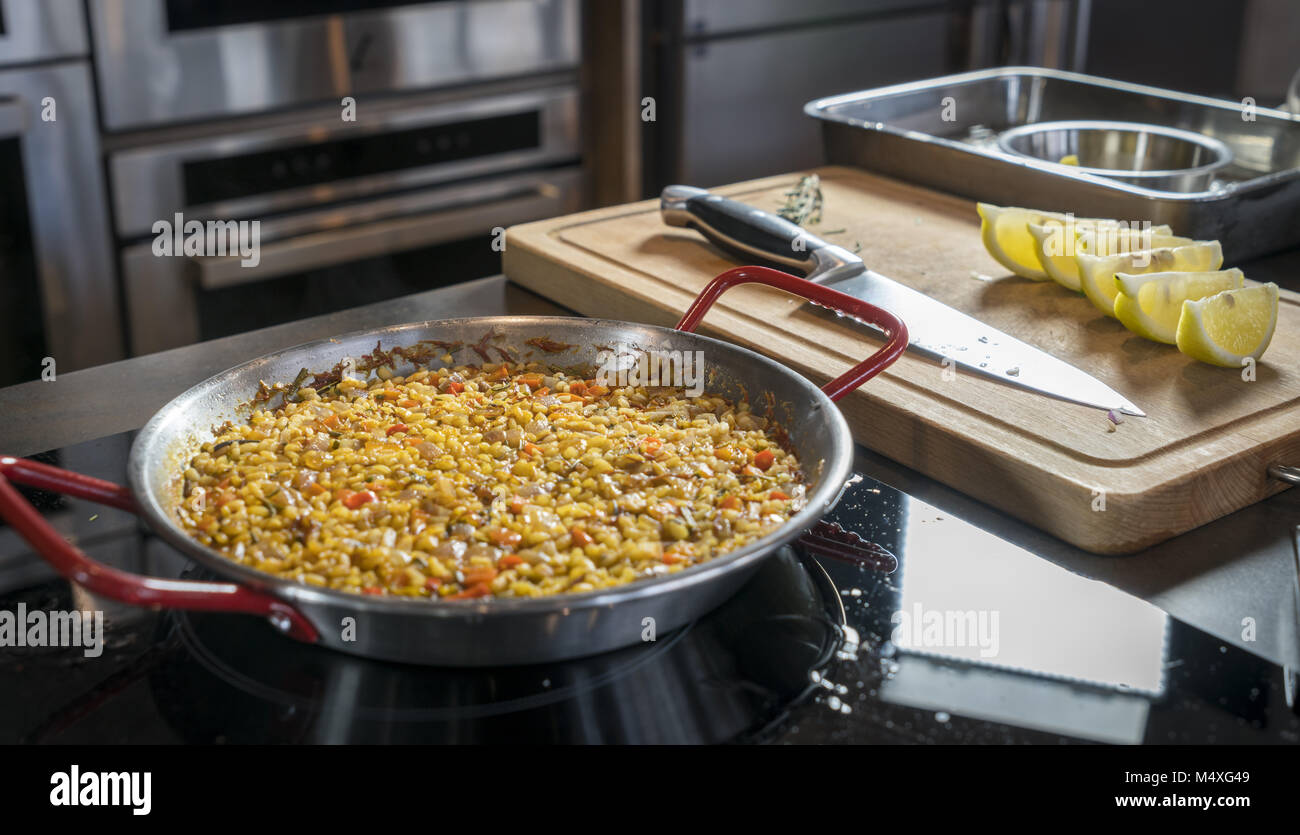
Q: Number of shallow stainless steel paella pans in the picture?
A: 1